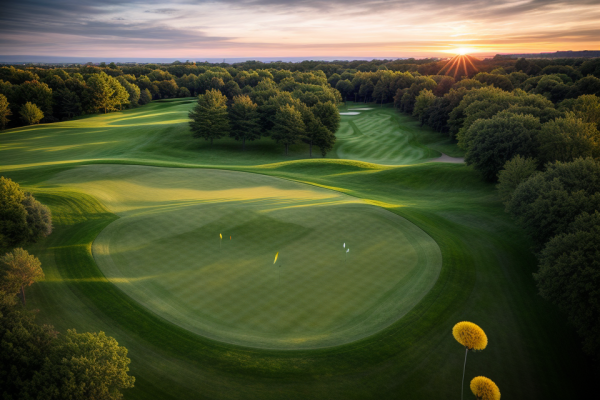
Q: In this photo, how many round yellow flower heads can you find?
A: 2